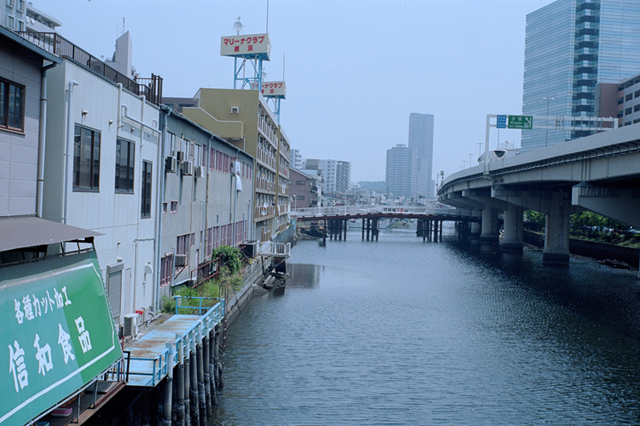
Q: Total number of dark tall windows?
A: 3